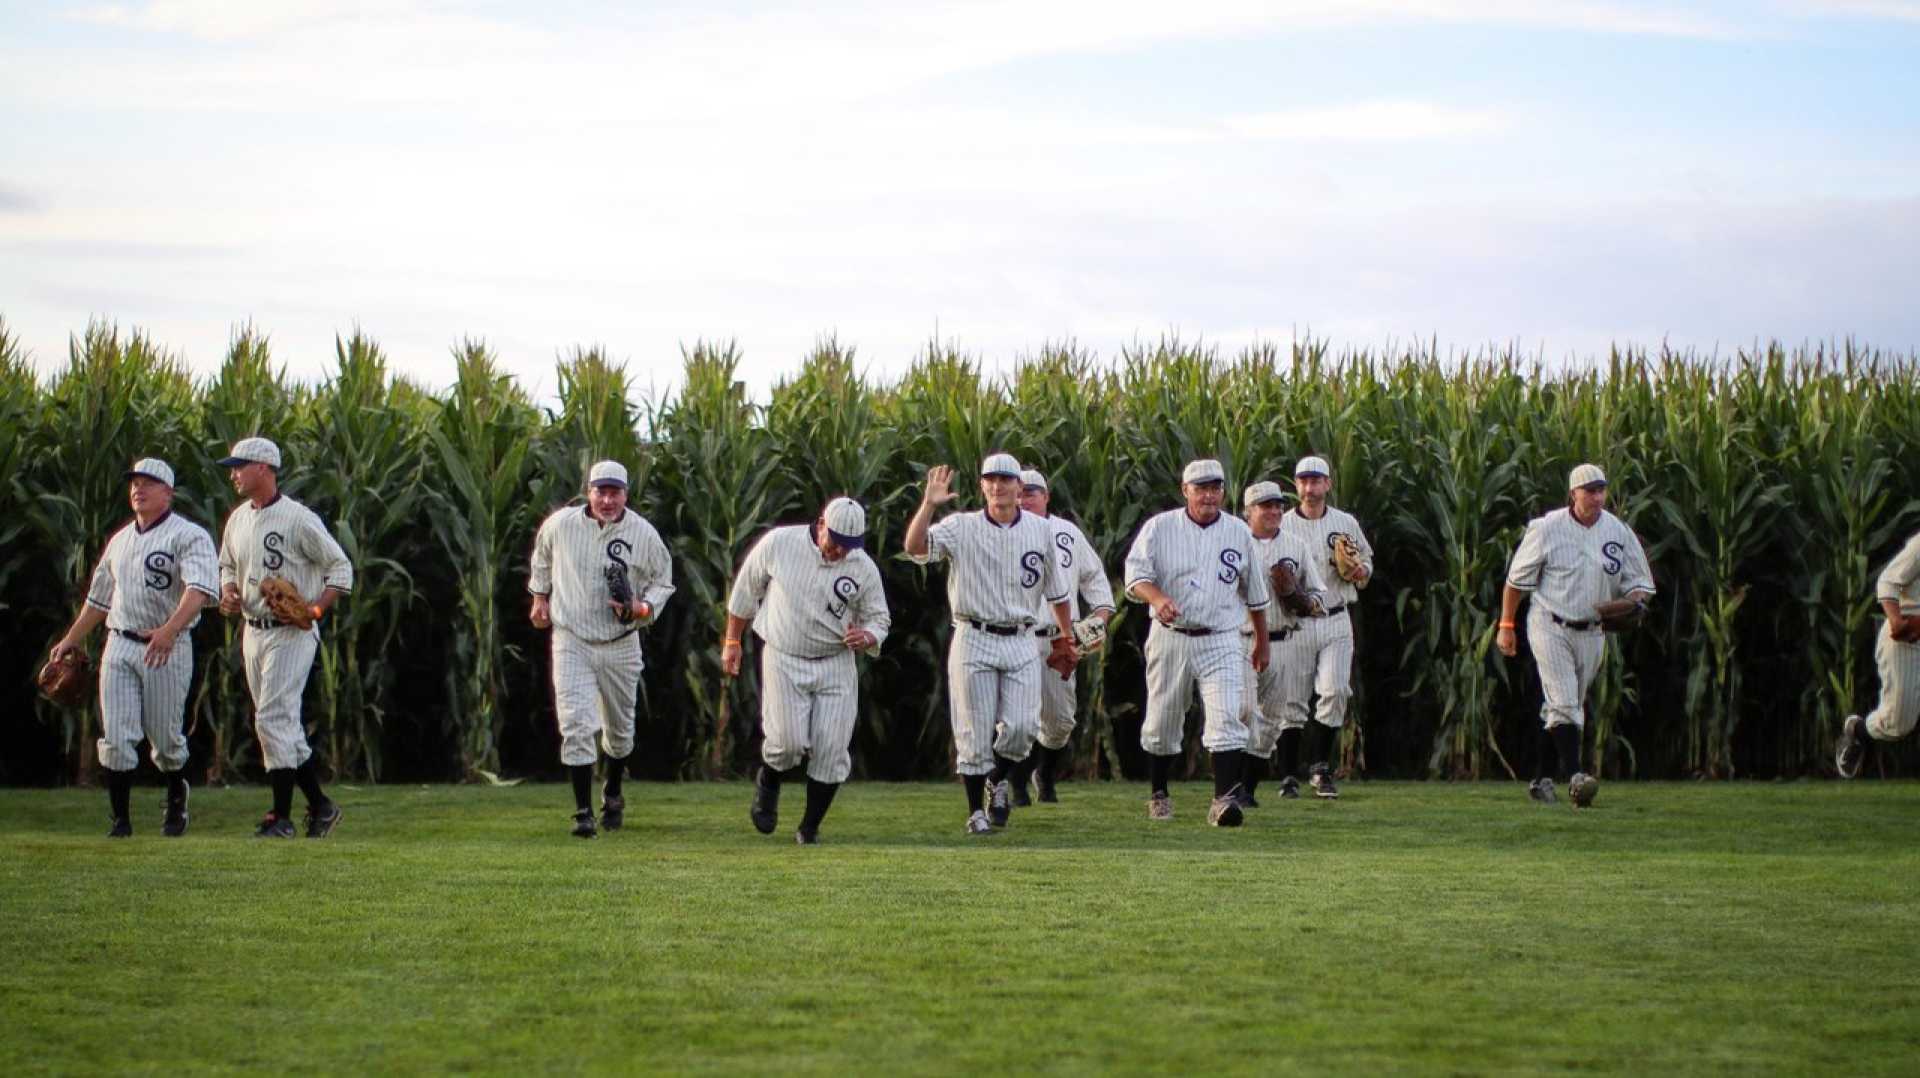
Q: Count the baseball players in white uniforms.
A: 11